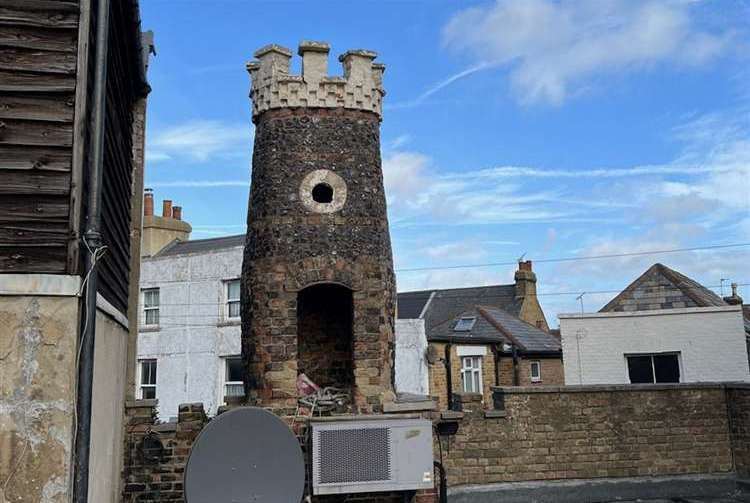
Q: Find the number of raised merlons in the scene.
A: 5